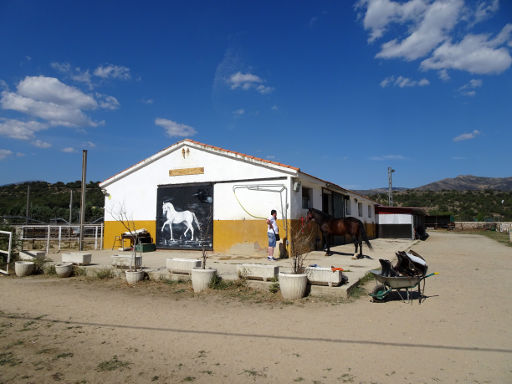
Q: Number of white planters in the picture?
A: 11